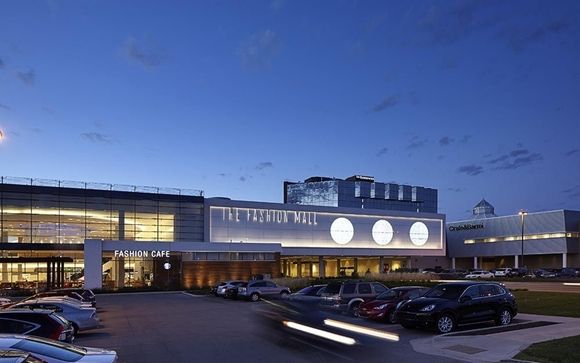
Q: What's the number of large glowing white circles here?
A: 3